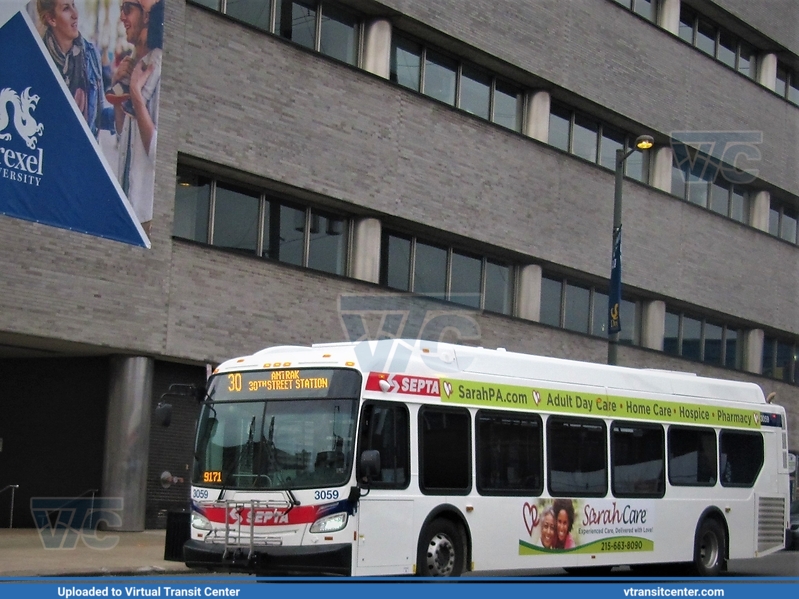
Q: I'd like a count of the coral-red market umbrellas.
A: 0